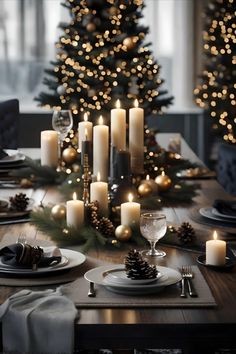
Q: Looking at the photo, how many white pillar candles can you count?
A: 9